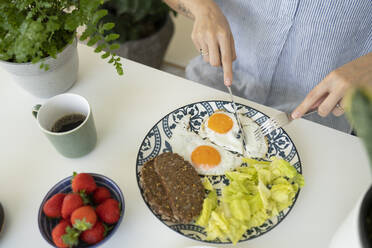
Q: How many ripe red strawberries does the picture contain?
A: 8